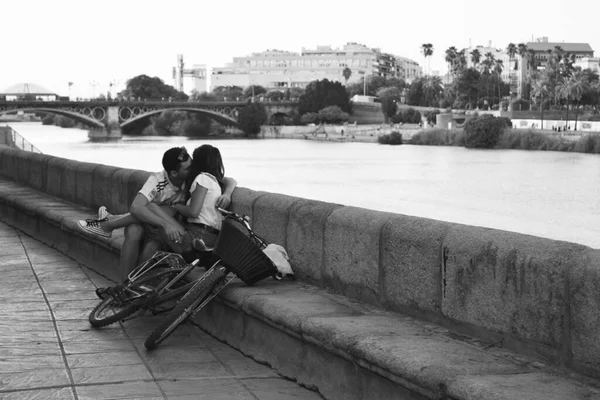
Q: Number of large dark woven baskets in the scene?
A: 1